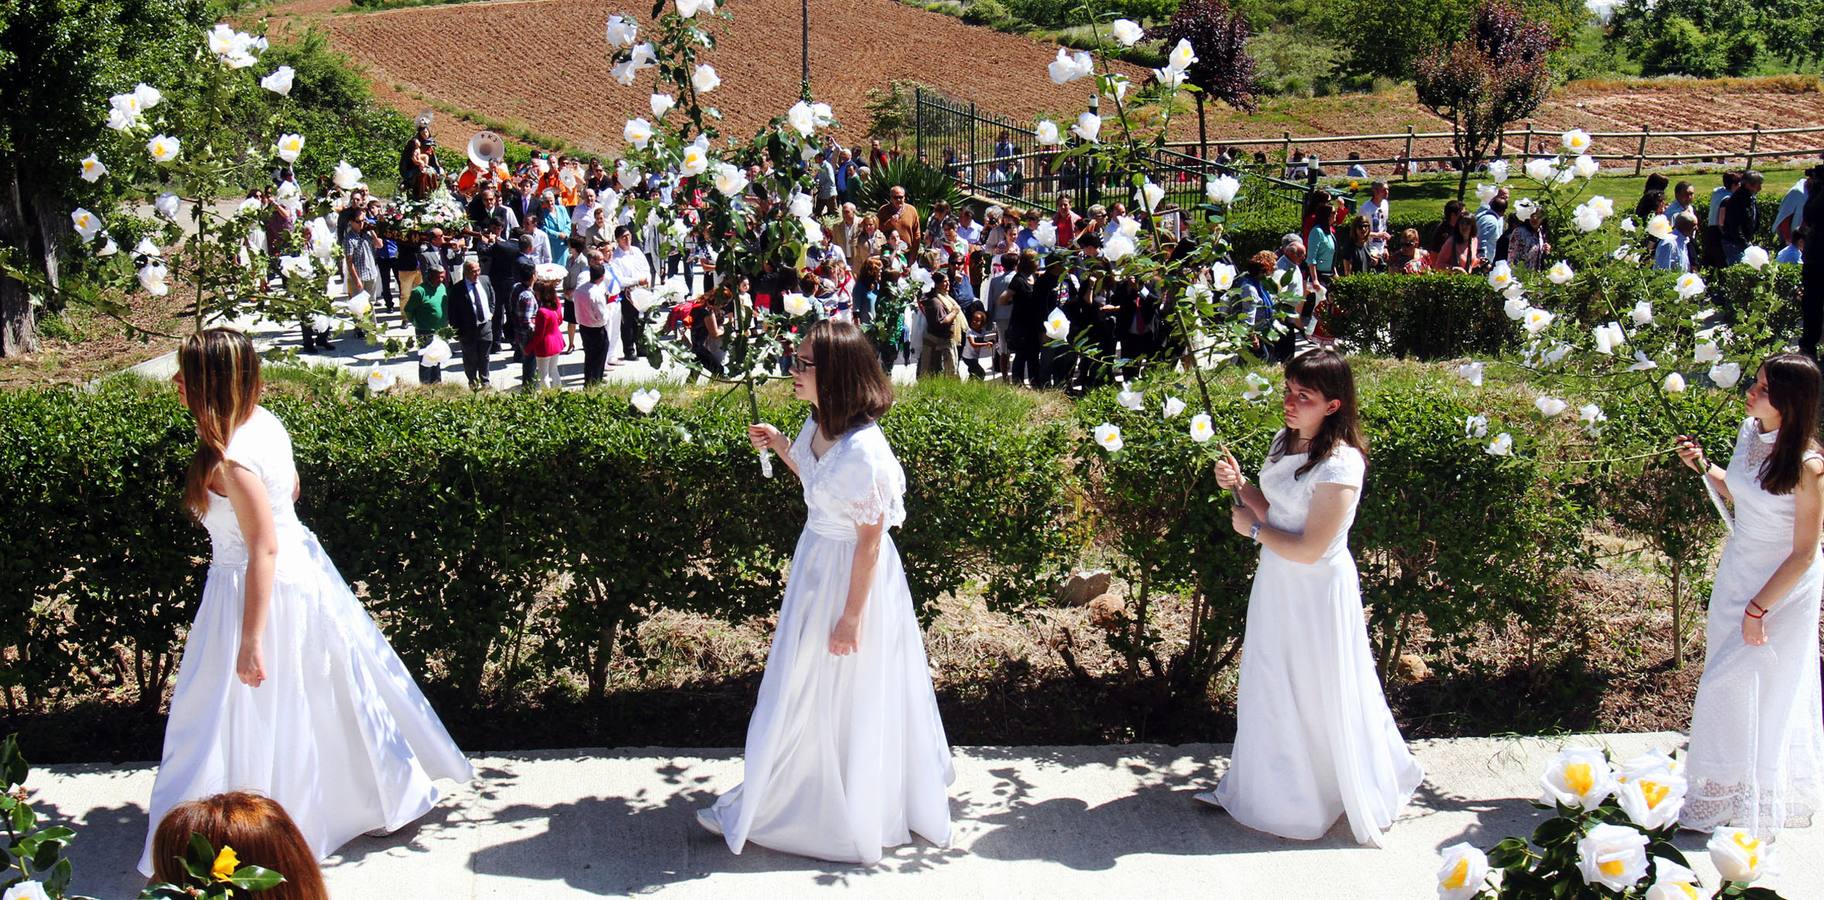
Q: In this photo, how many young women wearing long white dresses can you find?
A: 4